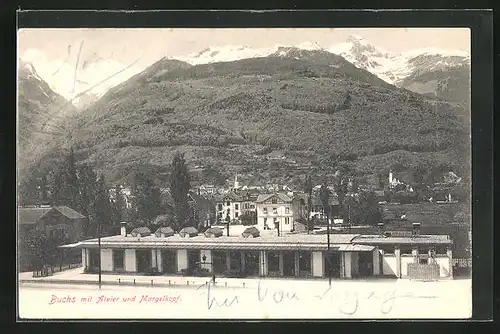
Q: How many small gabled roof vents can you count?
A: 5